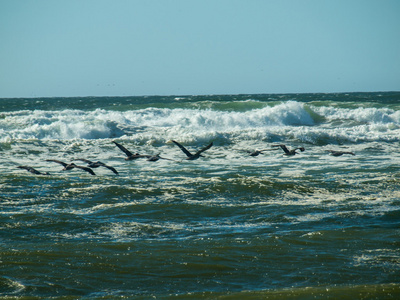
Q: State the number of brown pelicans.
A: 9